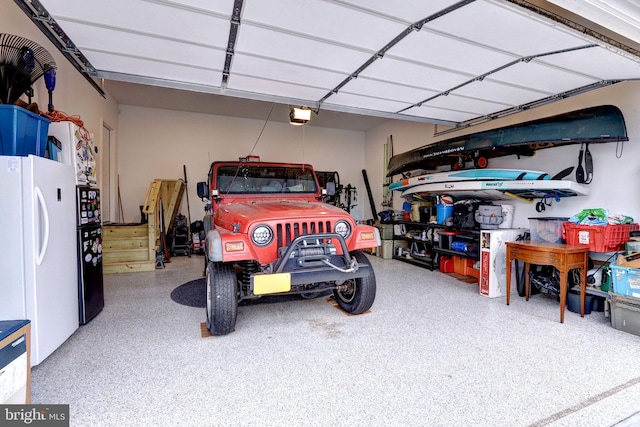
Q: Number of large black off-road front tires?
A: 2